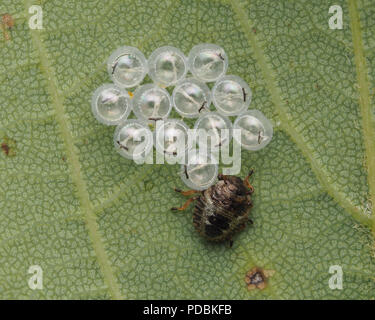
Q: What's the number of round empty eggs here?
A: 12